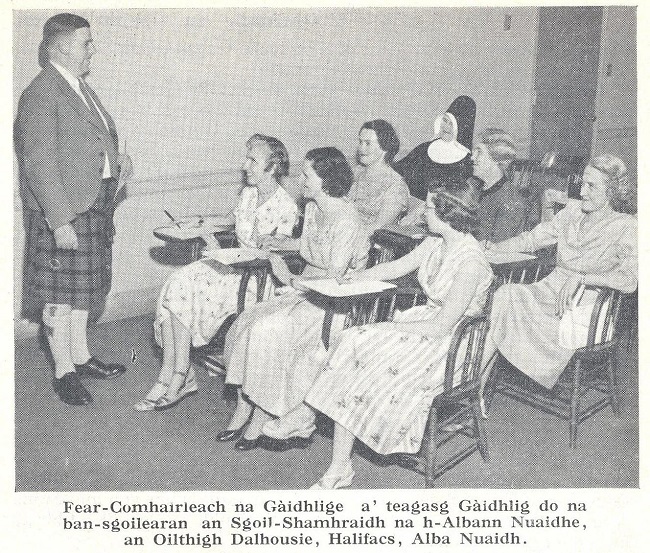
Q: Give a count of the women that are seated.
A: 7